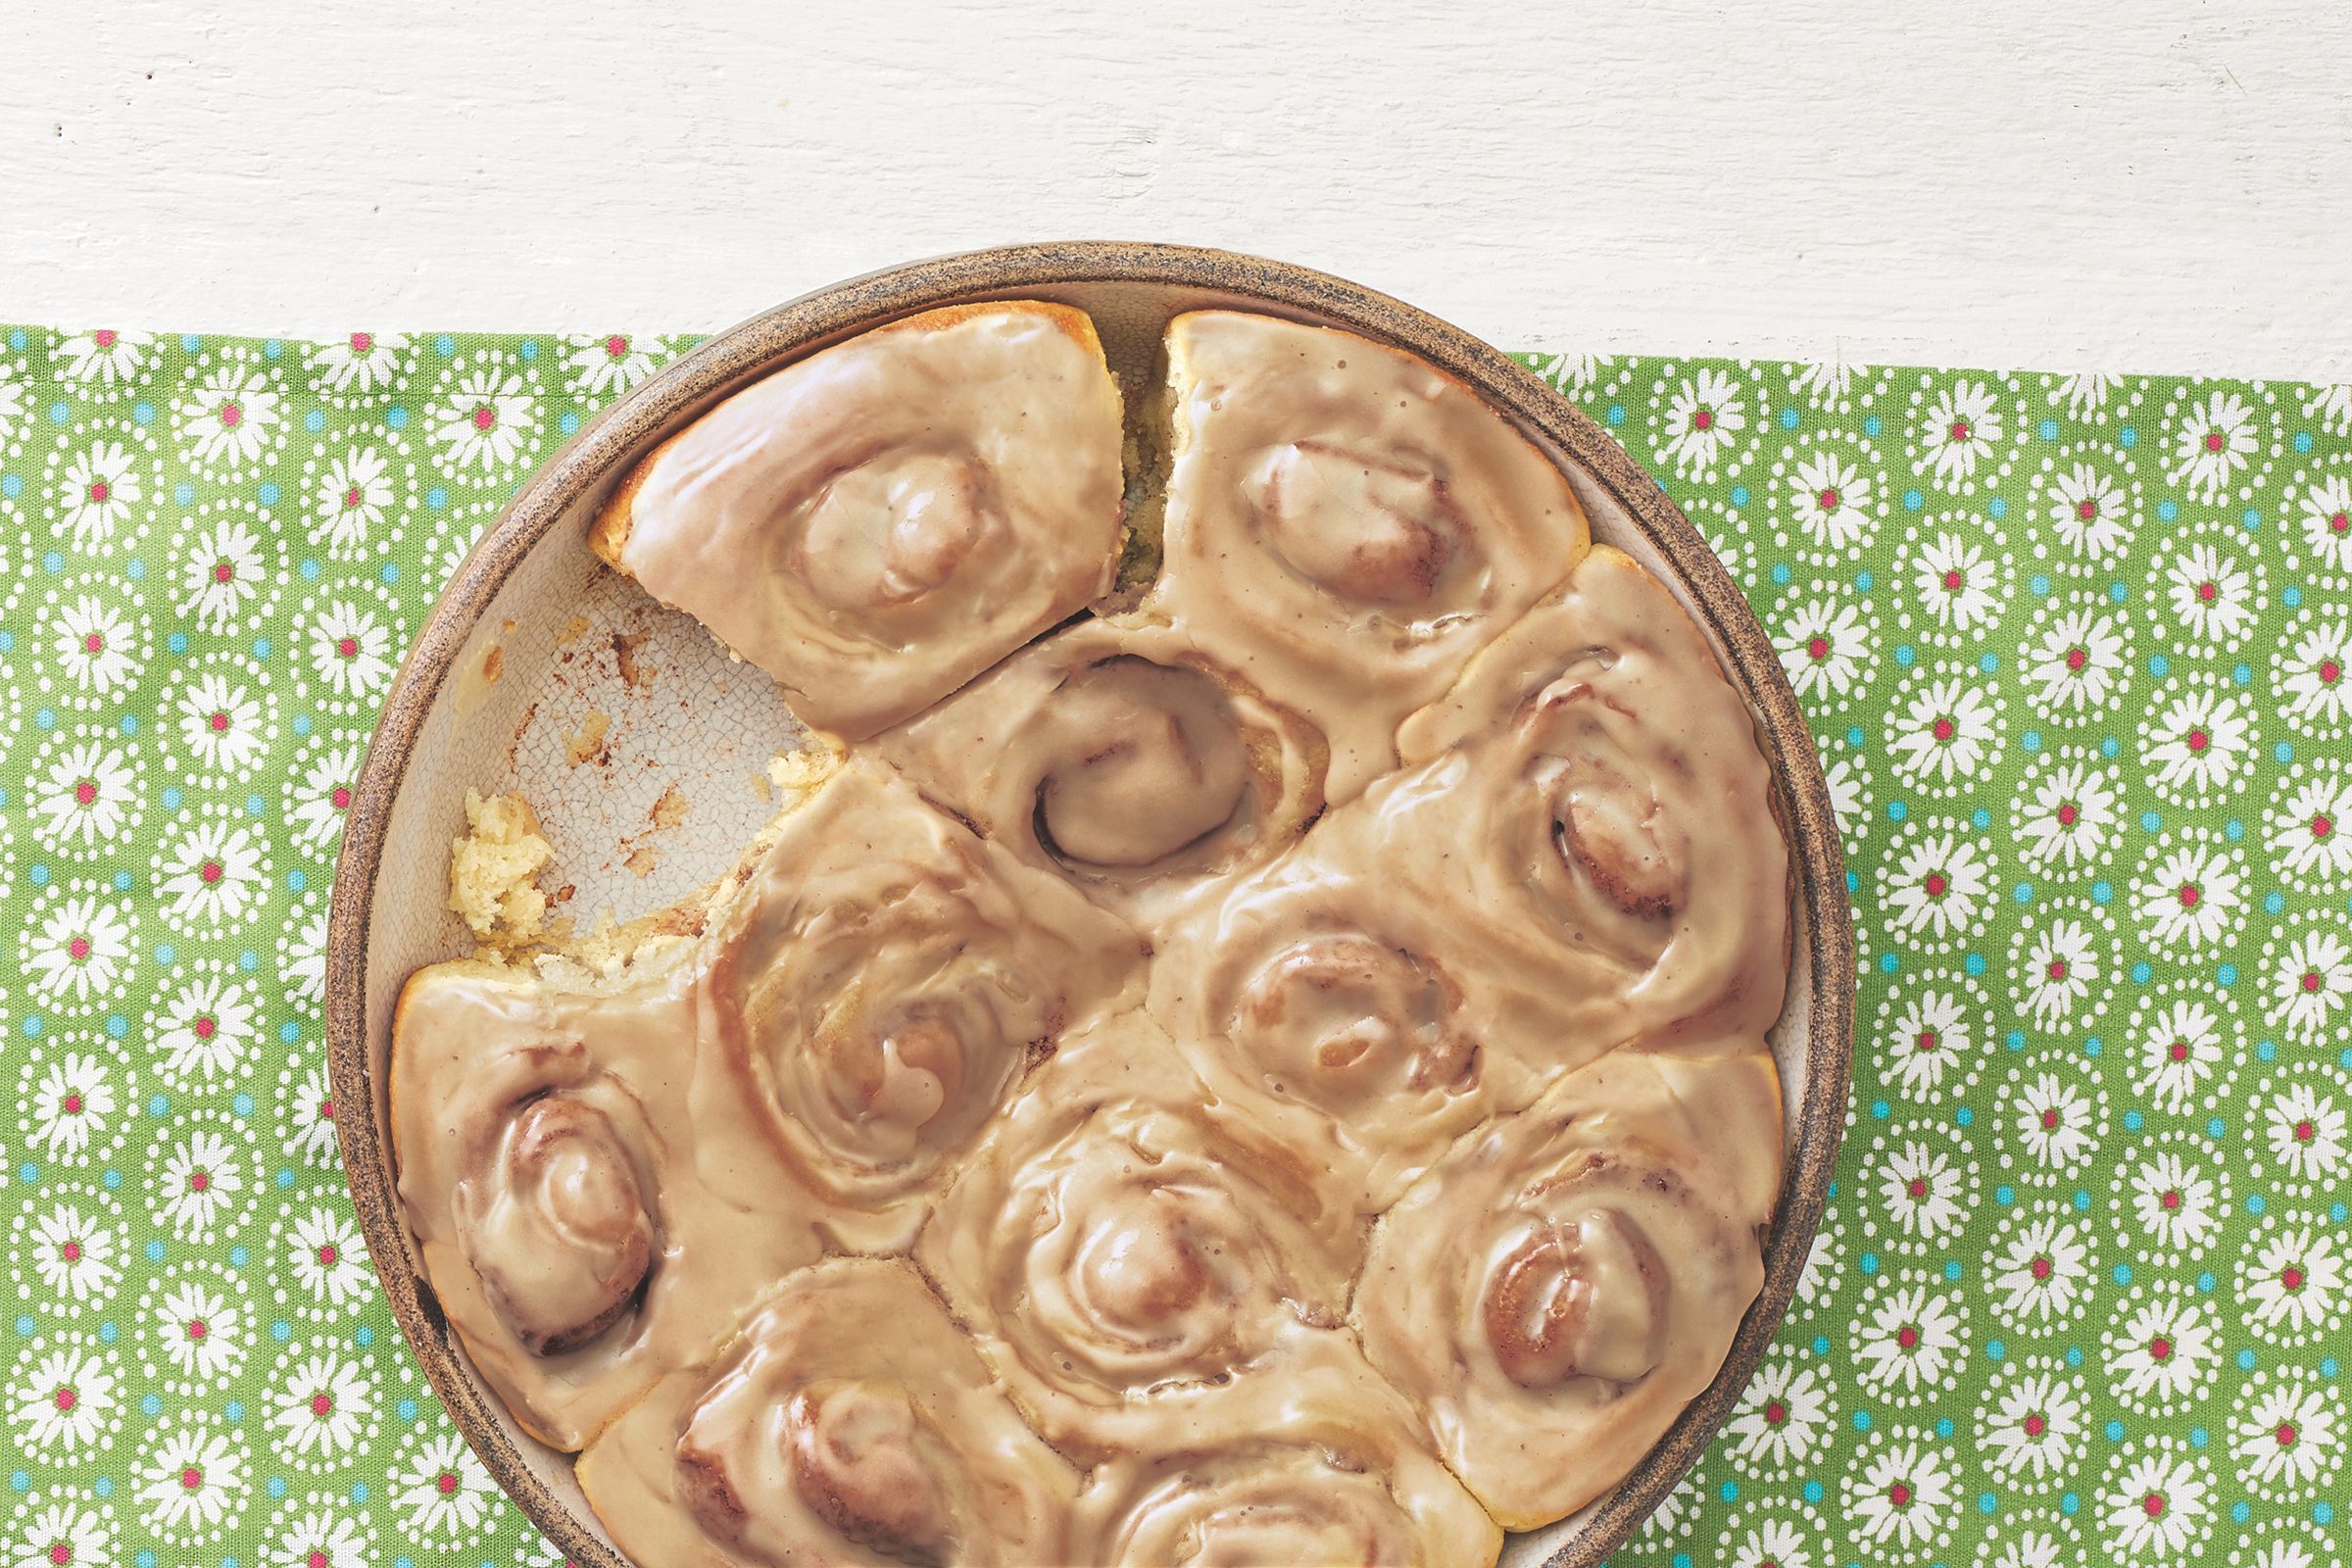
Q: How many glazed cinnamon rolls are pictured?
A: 11